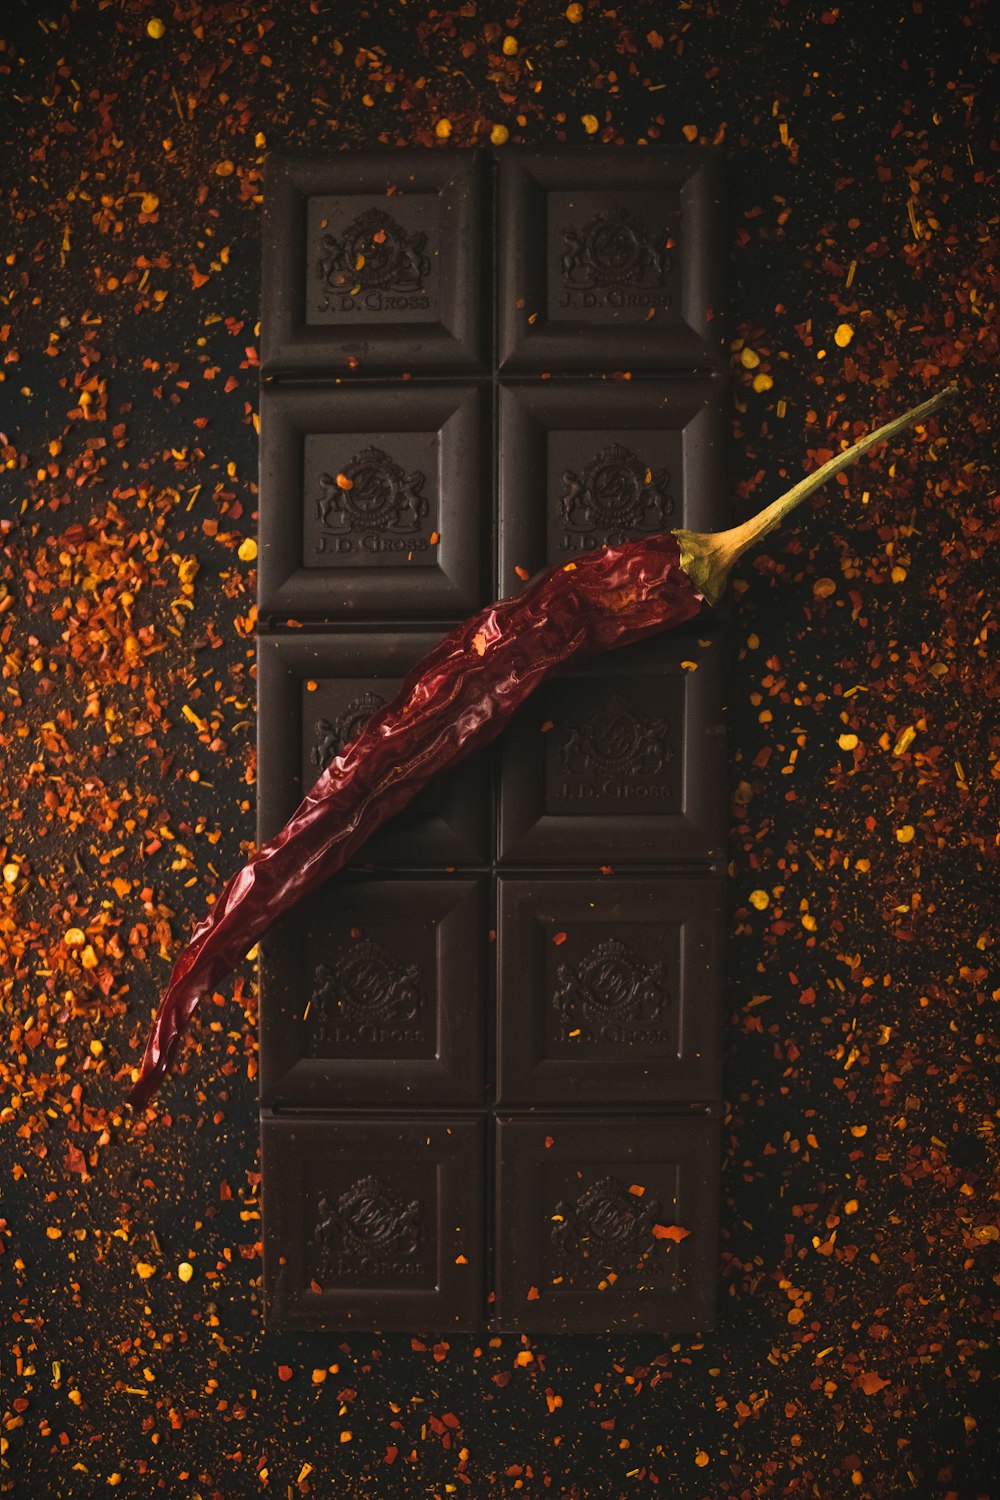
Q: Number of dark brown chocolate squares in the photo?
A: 10